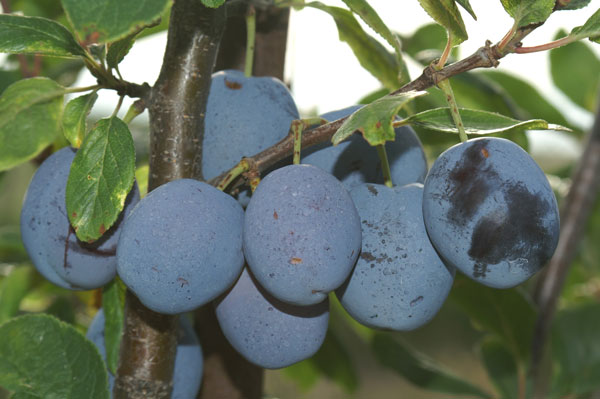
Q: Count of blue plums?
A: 9